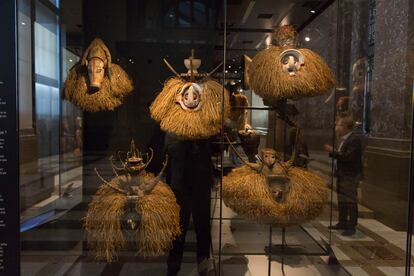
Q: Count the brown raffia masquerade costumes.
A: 5